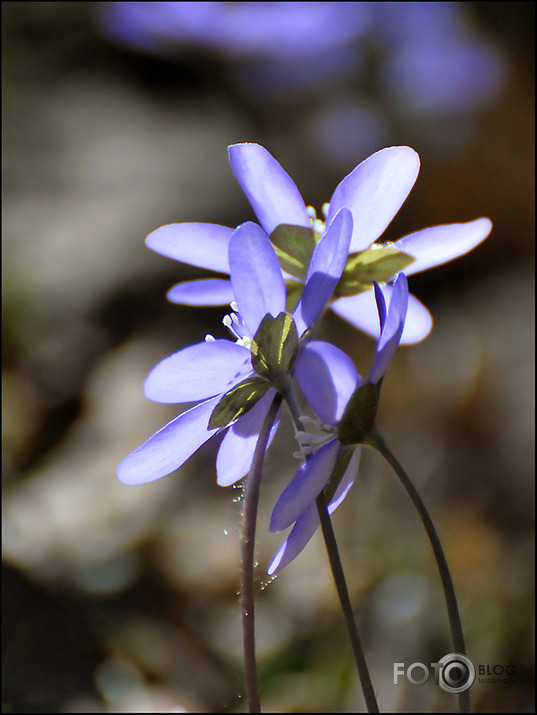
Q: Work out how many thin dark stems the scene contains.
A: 3